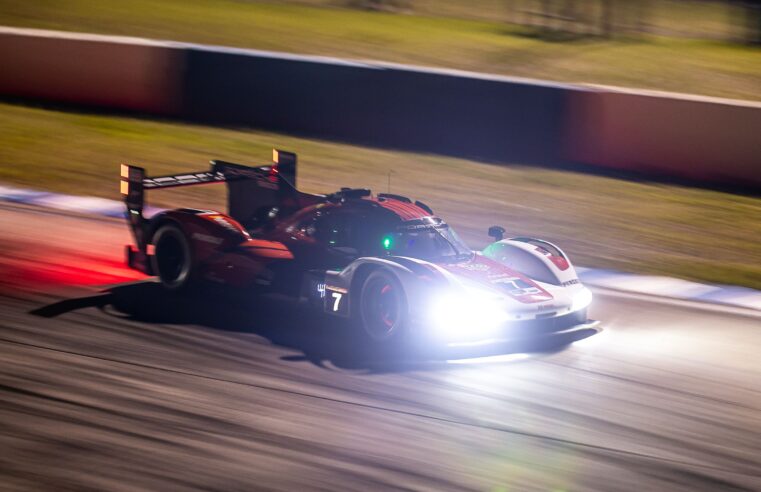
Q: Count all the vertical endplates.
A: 2